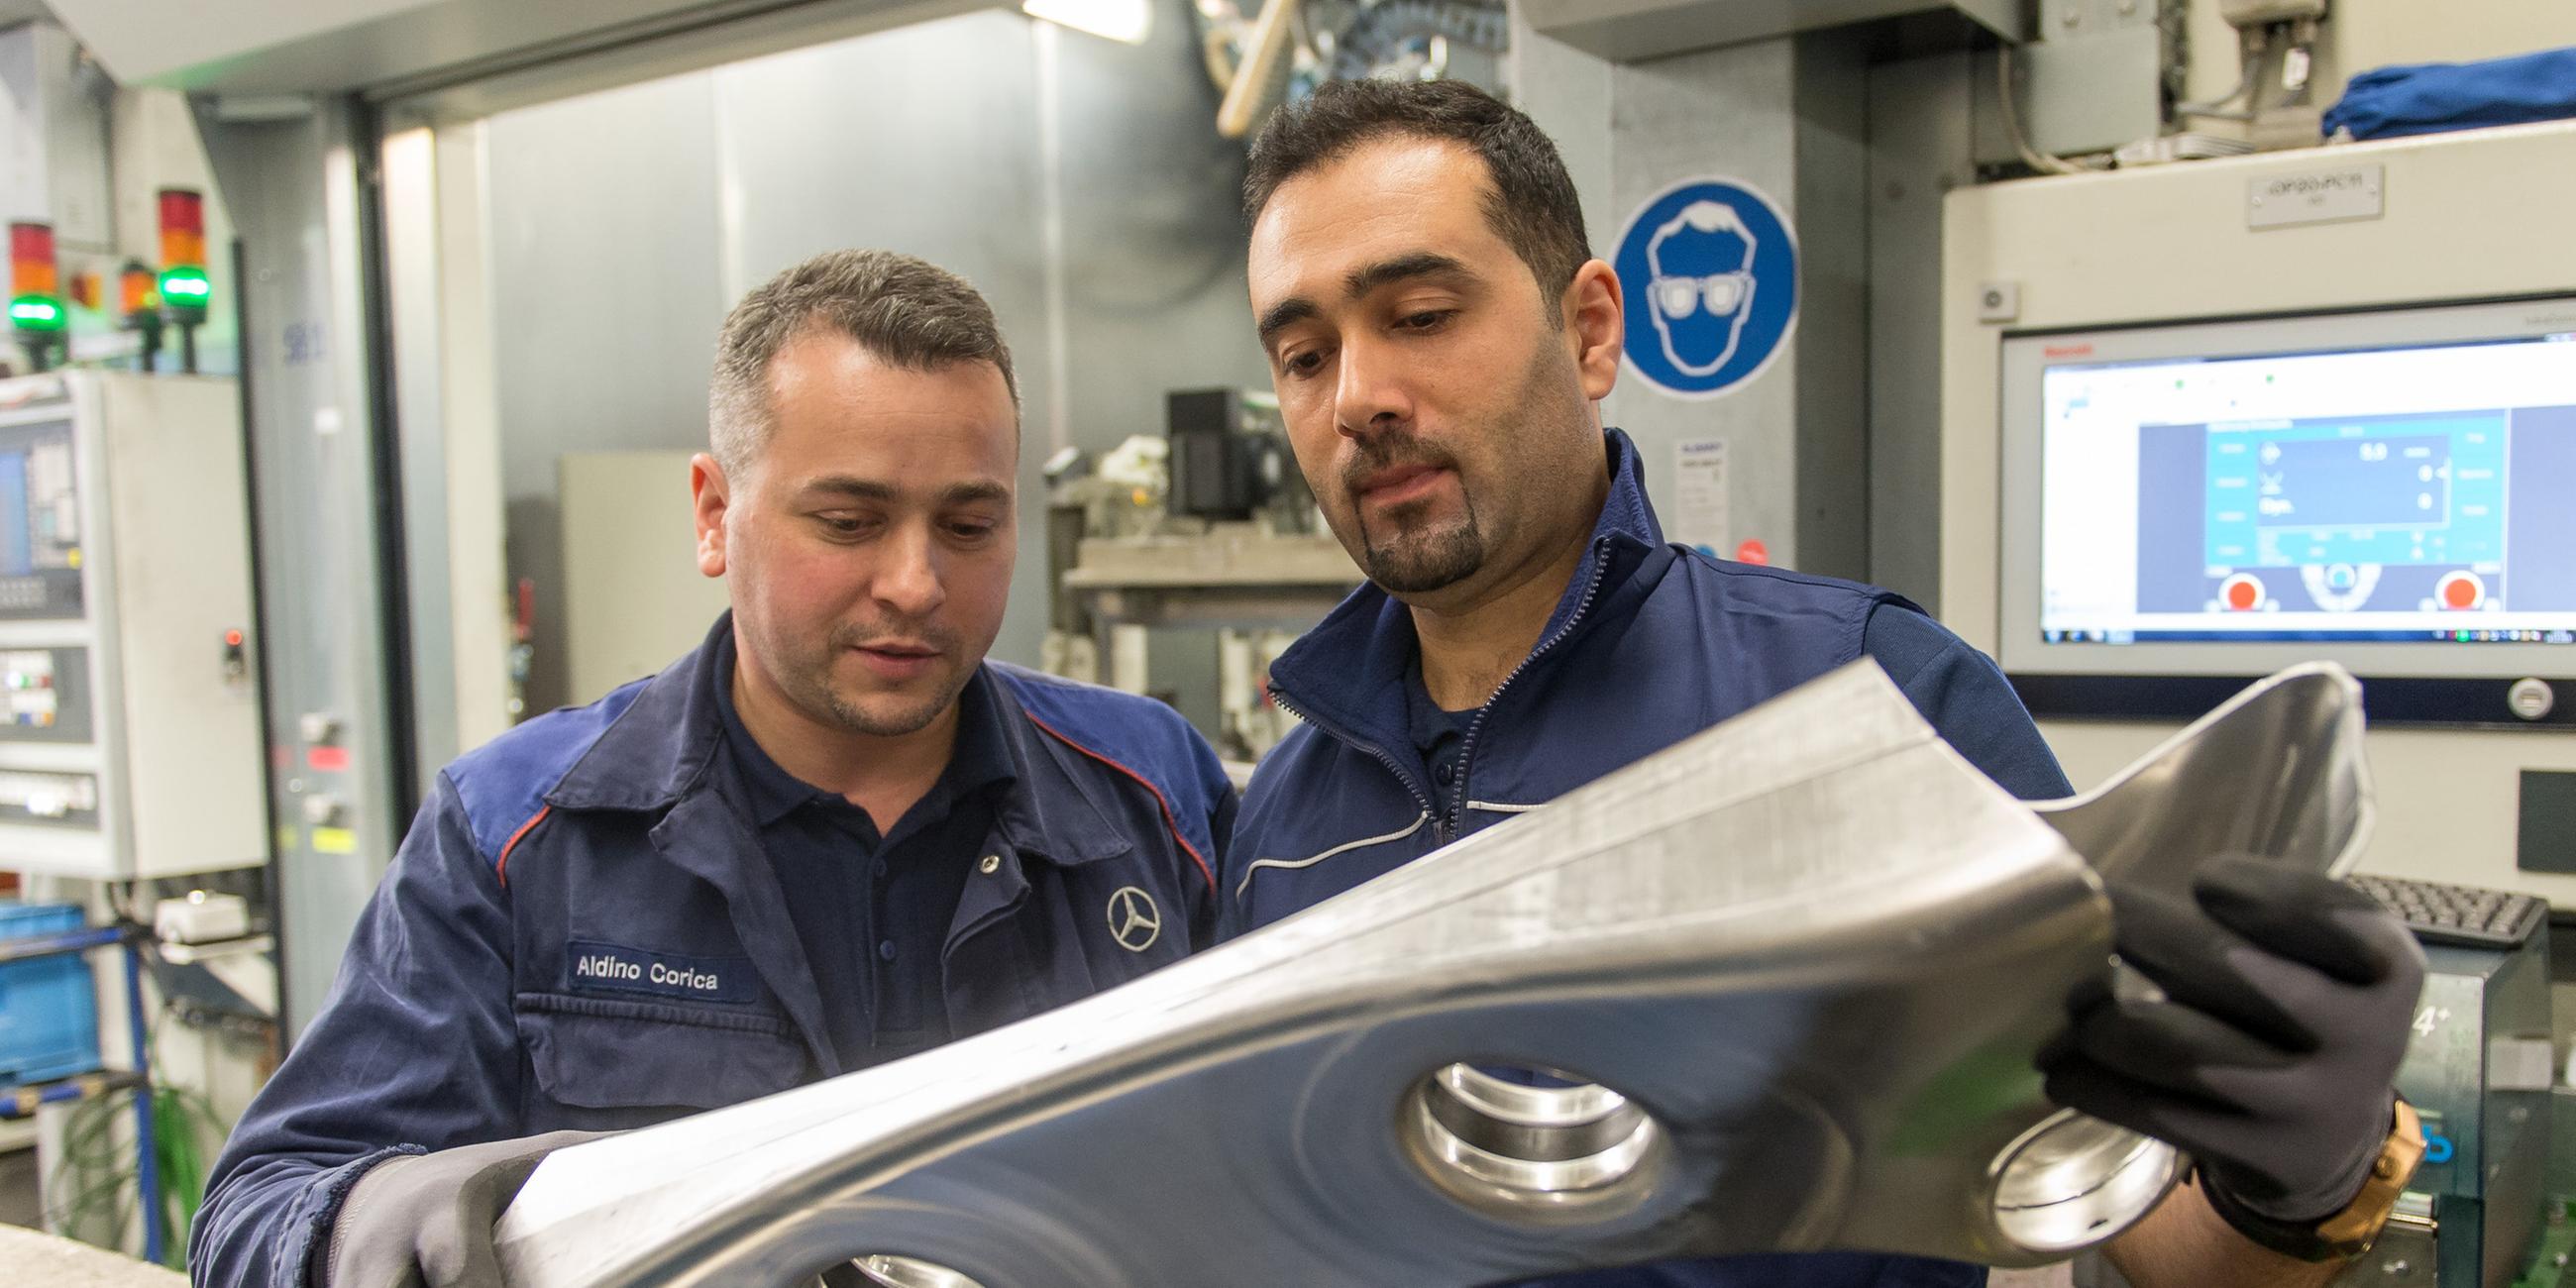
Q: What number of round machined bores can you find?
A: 3